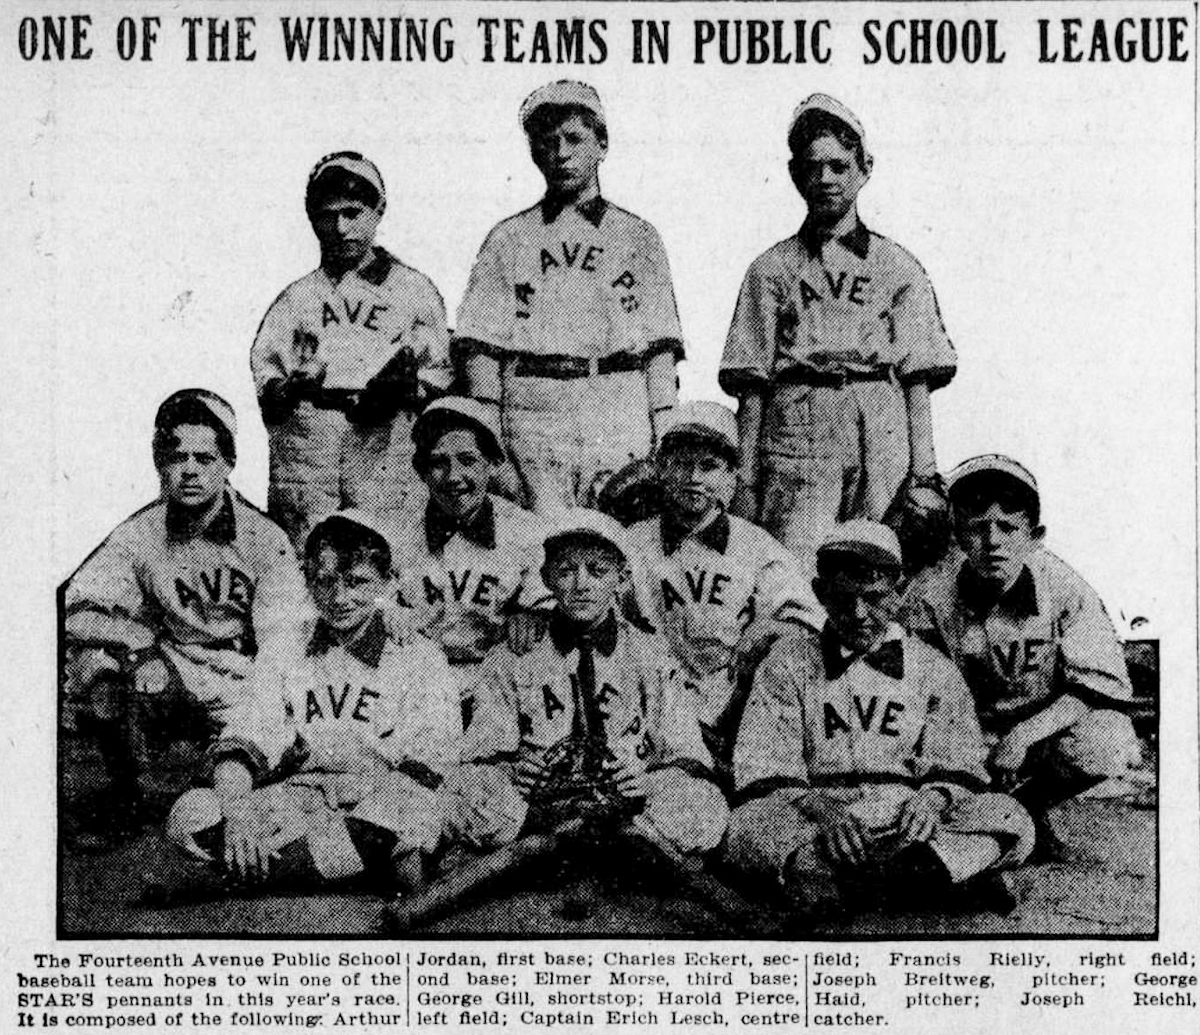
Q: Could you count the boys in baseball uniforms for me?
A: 10